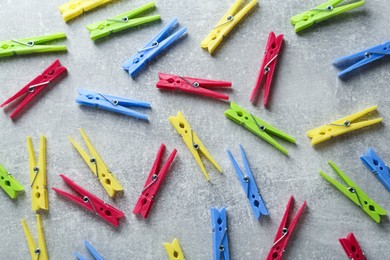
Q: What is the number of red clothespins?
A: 7